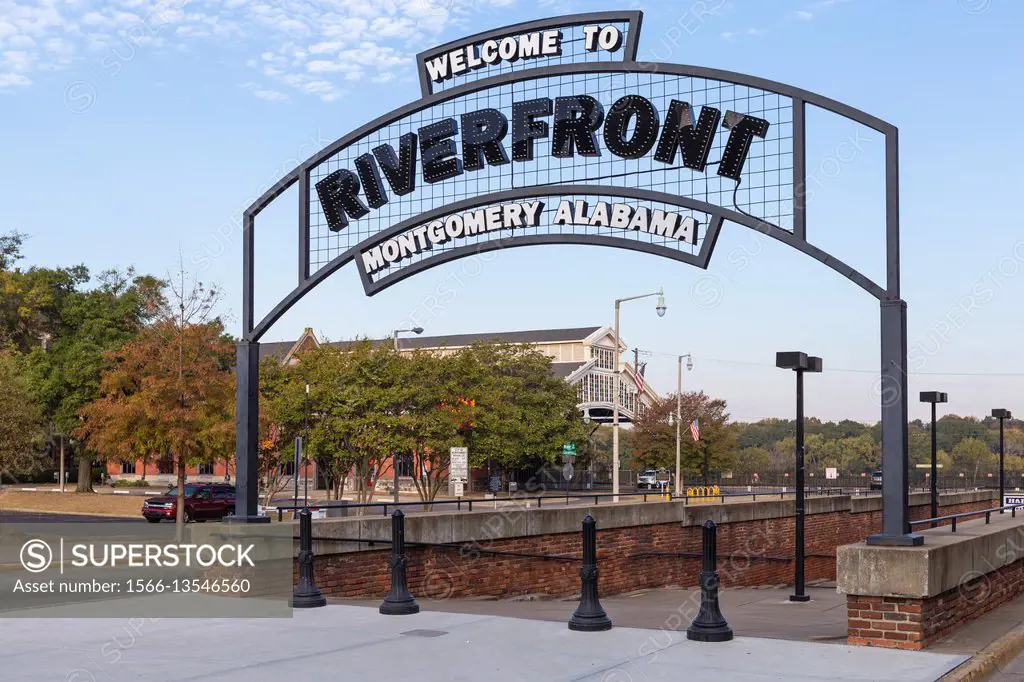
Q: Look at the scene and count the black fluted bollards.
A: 4